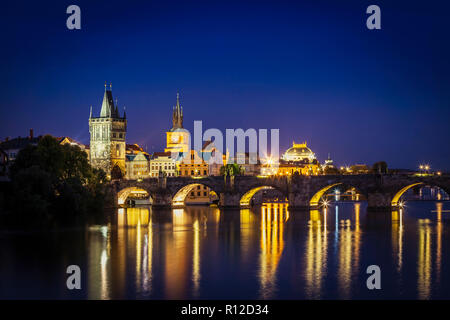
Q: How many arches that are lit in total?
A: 5